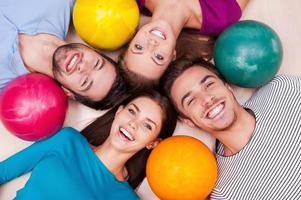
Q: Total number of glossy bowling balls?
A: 4